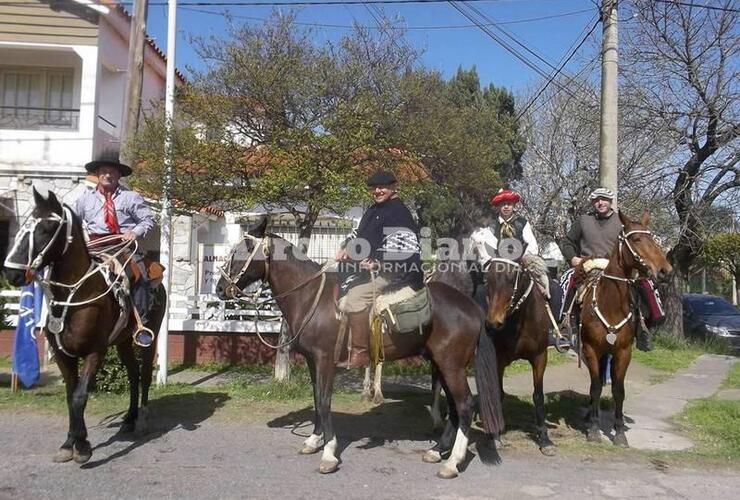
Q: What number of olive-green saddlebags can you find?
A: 1